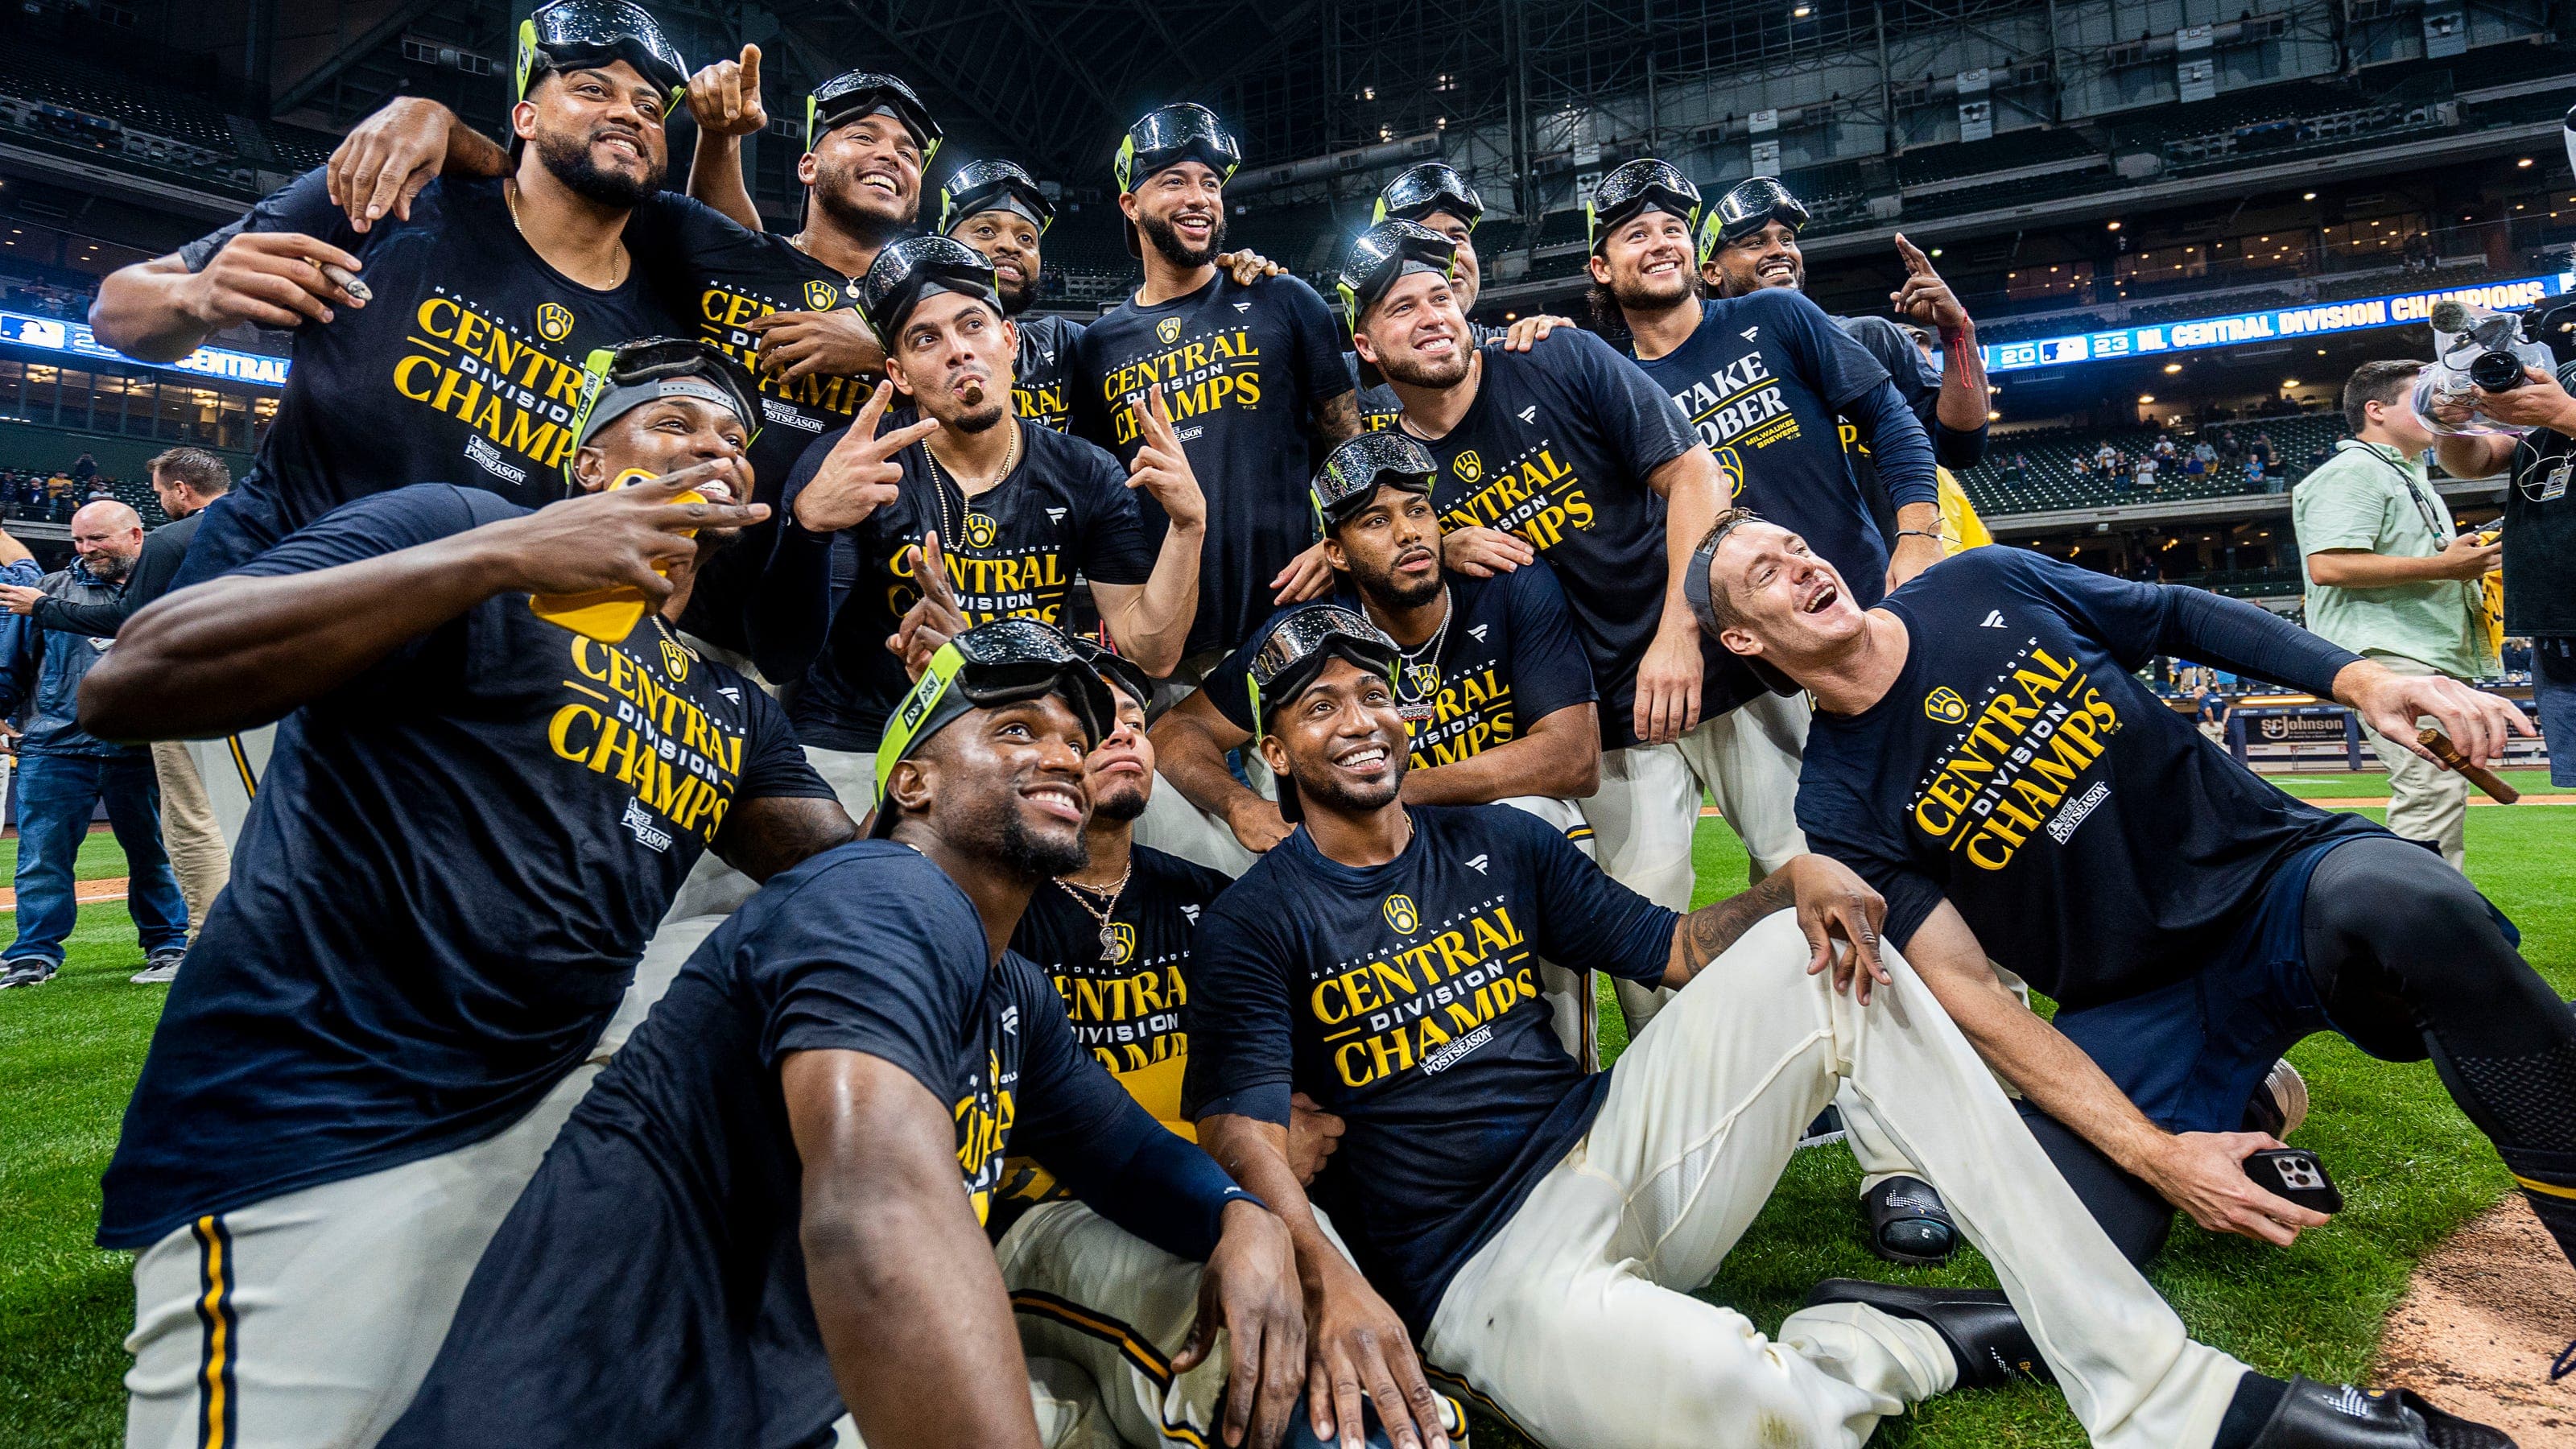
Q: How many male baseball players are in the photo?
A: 15